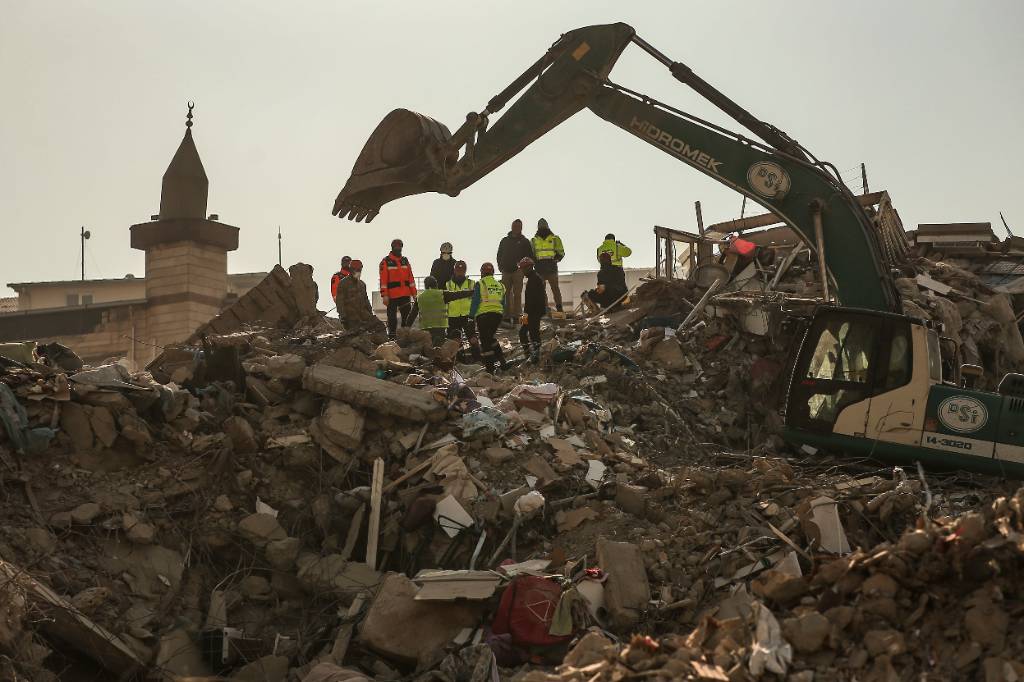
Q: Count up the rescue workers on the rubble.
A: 12